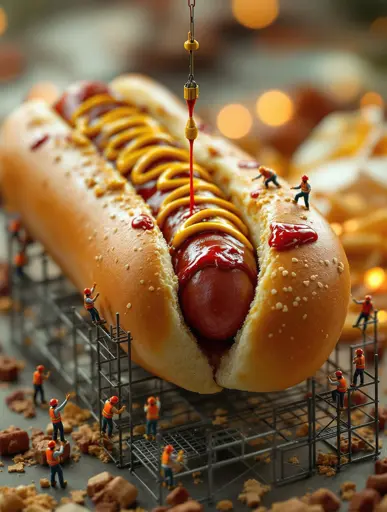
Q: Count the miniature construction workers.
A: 14